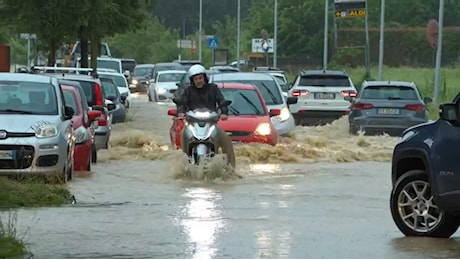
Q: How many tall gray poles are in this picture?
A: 6